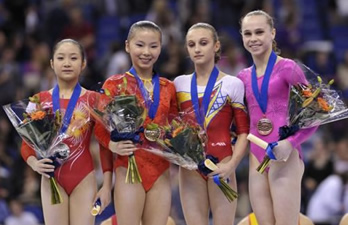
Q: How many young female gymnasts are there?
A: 4